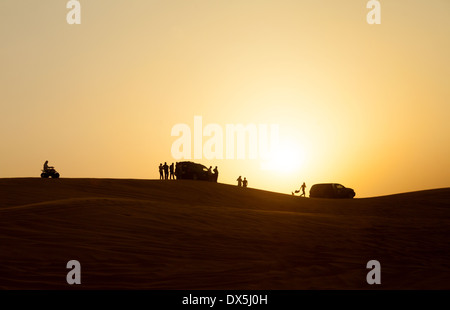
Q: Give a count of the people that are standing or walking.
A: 8